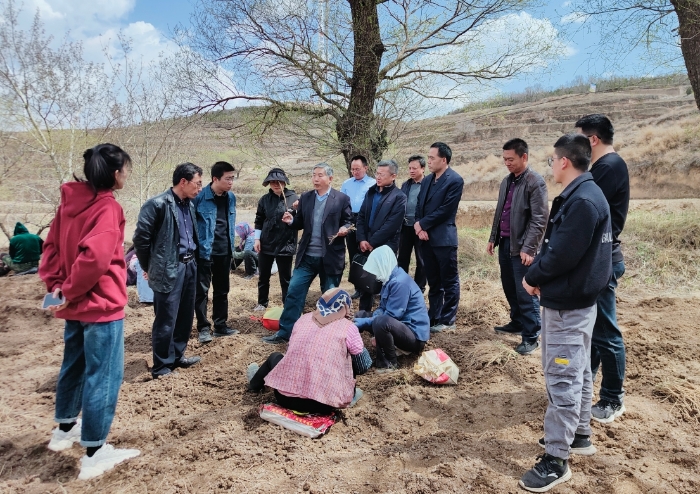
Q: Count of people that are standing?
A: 12